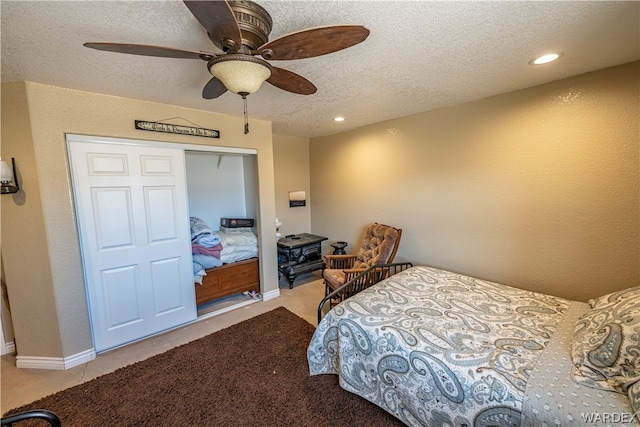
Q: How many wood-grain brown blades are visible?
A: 5